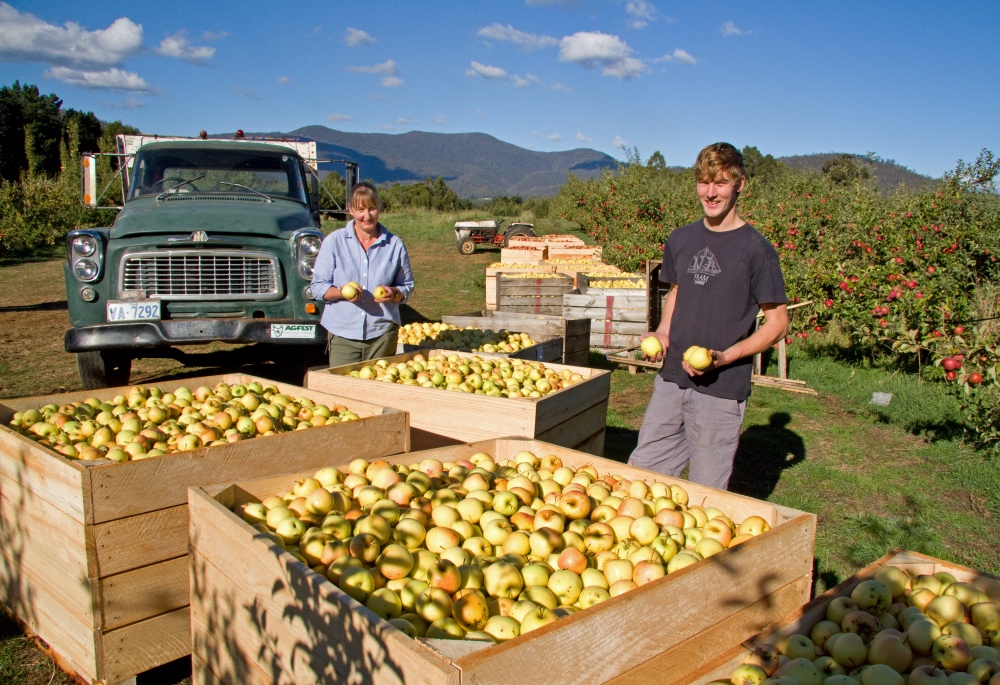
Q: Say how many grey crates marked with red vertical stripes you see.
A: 2